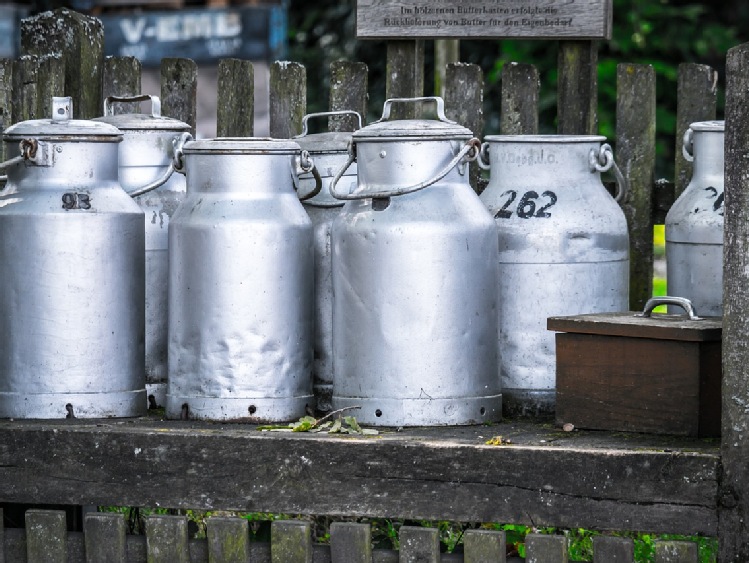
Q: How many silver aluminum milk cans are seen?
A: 7